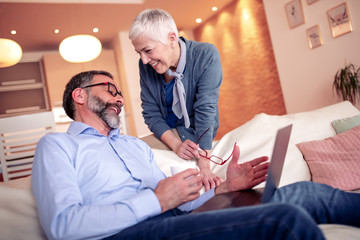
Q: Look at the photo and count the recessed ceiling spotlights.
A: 5